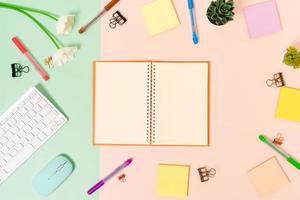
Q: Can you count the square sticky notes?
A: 5